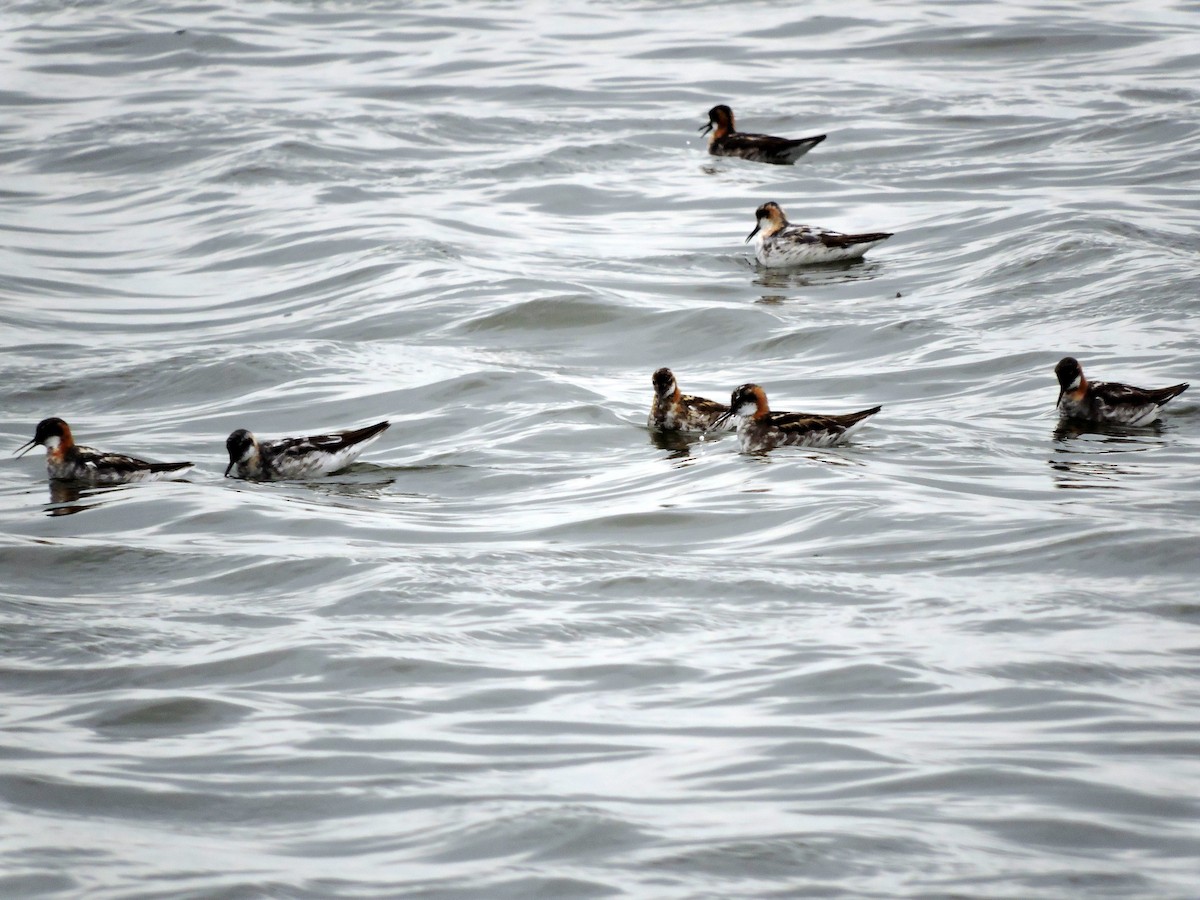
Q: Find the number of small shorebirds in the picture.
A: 7